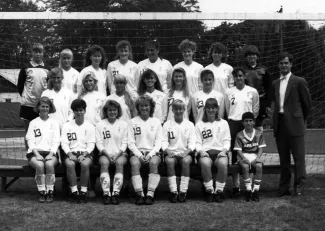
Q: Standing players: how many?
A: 15